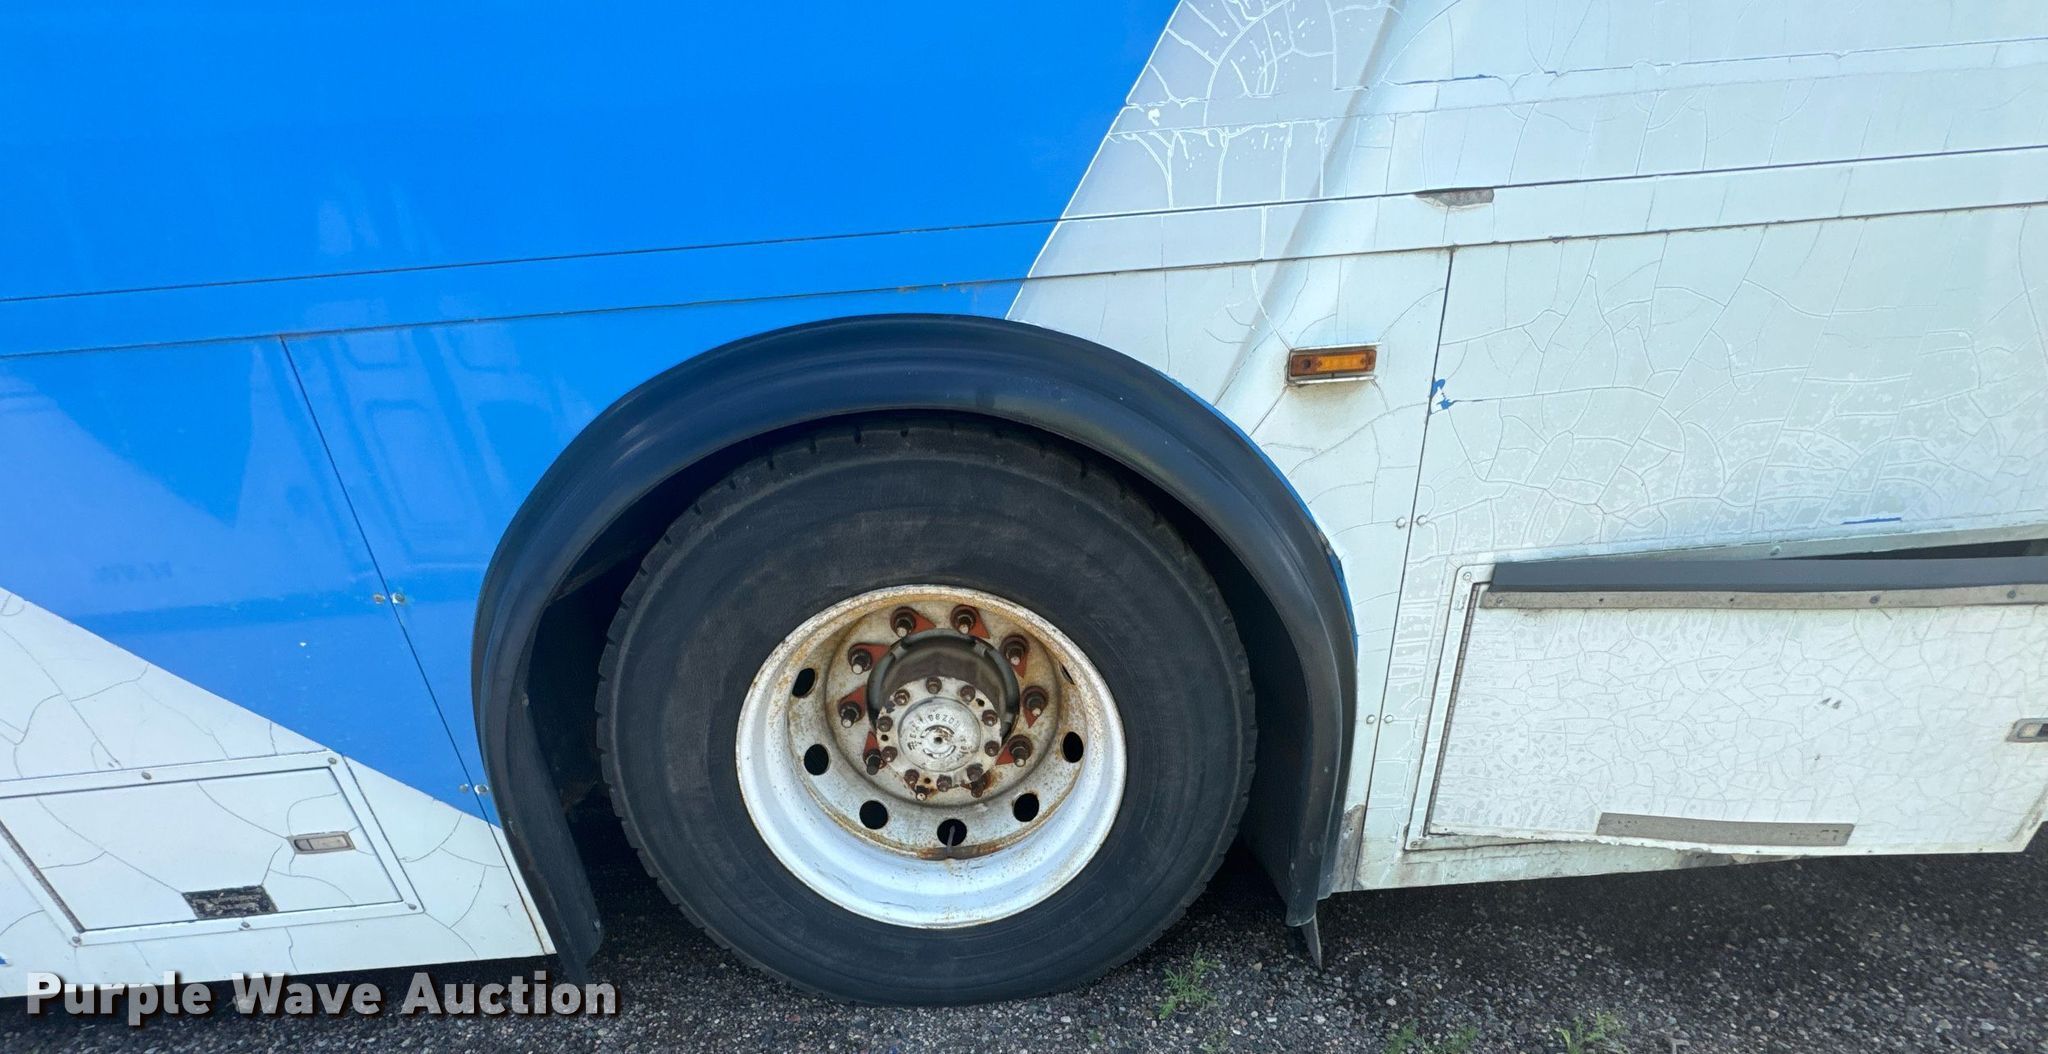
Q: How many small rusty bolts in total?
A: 10